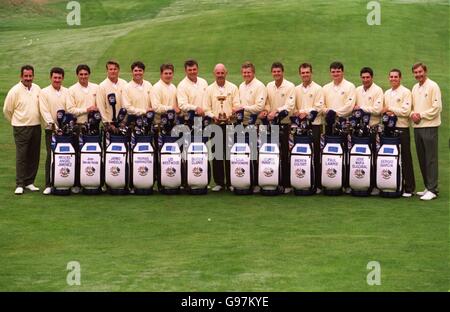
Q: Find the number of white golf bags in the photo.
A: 12